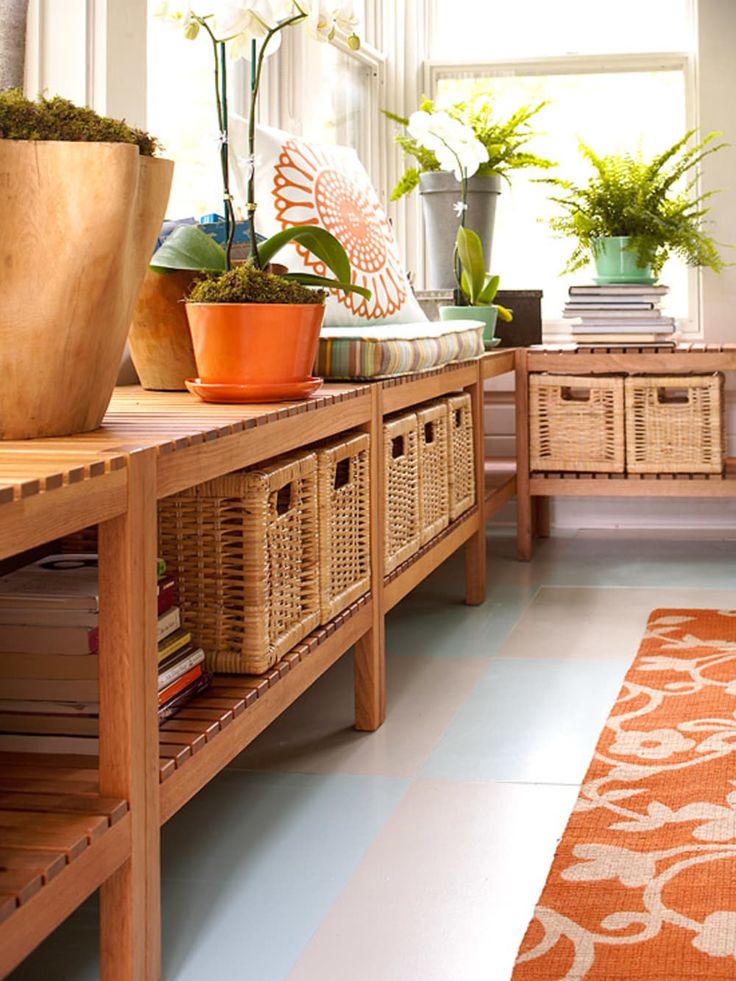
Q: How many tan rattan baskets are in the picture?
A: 7